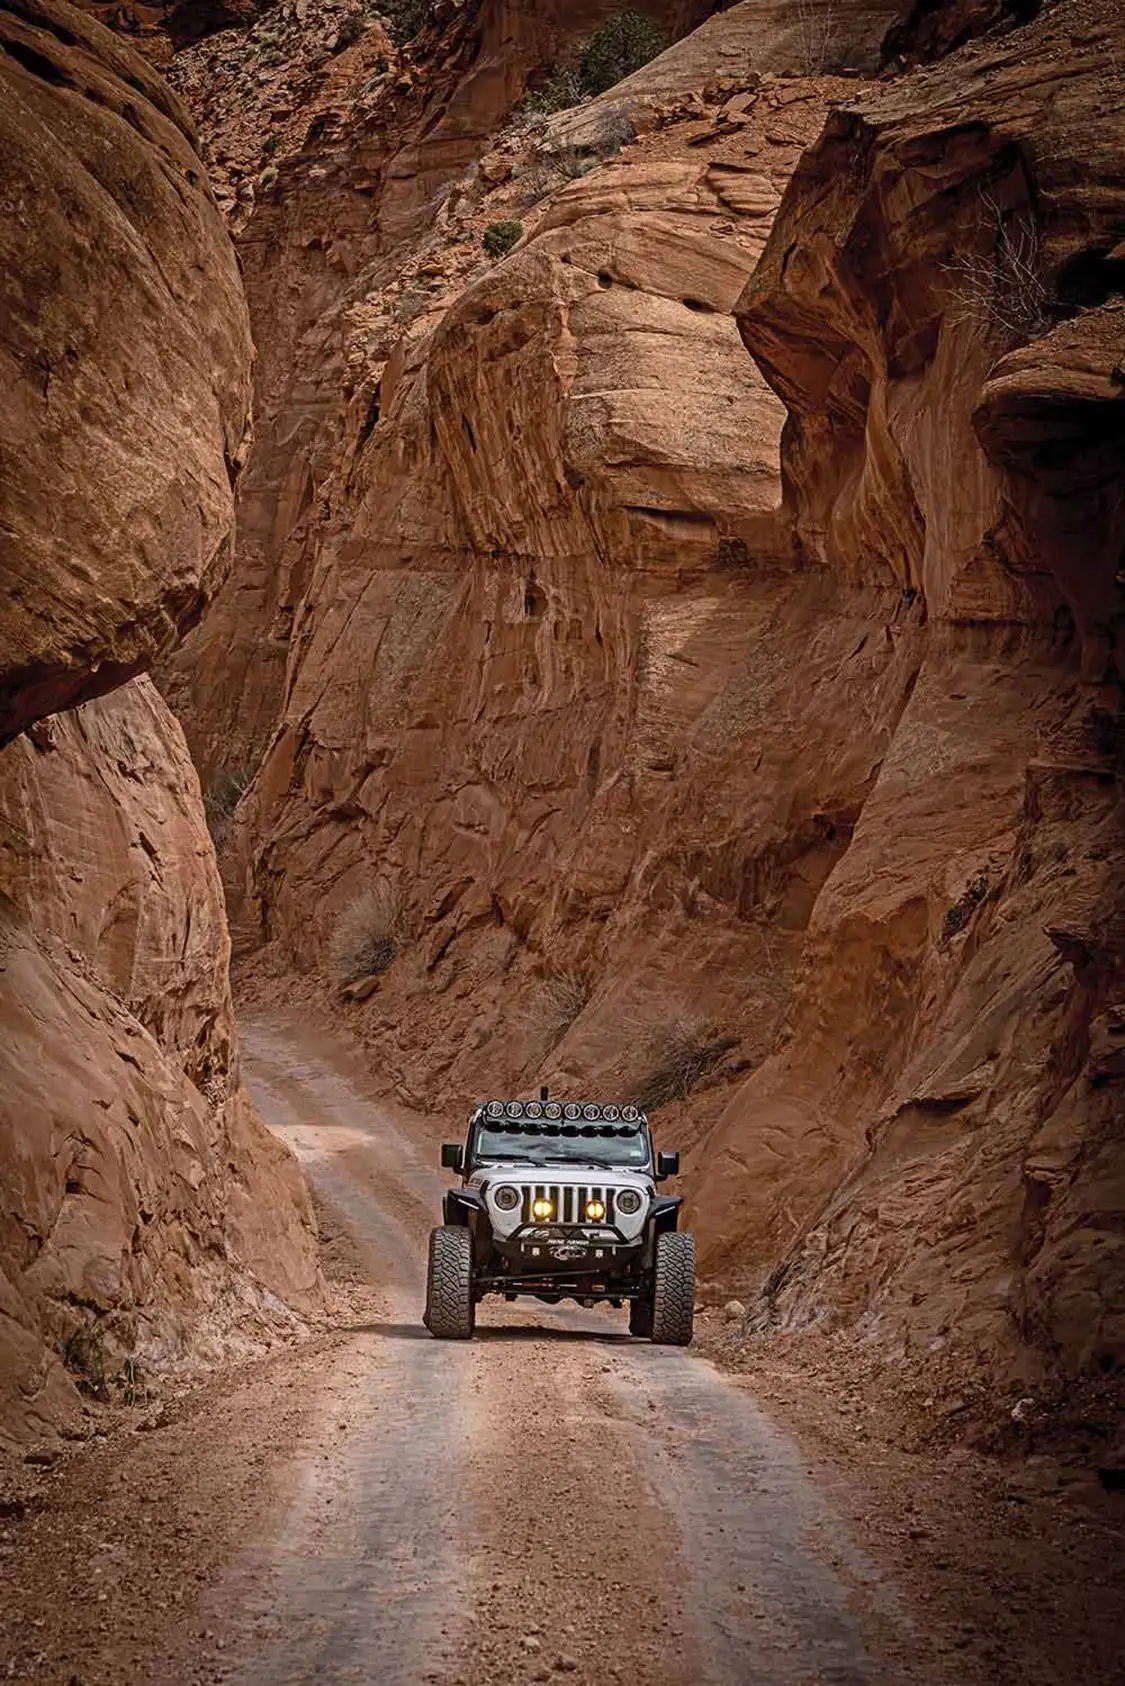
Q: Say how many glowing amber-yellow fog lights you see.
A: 2